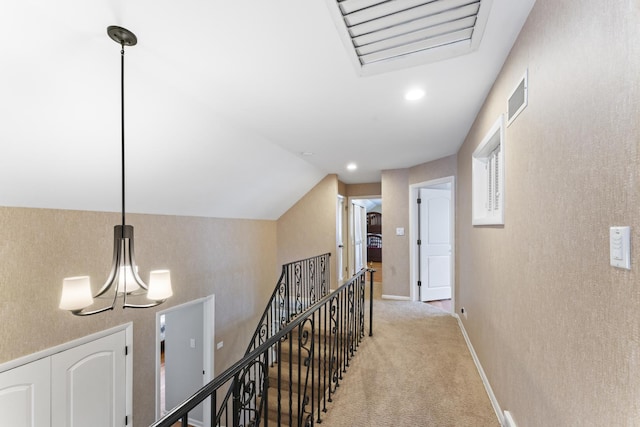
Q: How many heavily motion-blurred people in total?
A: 0